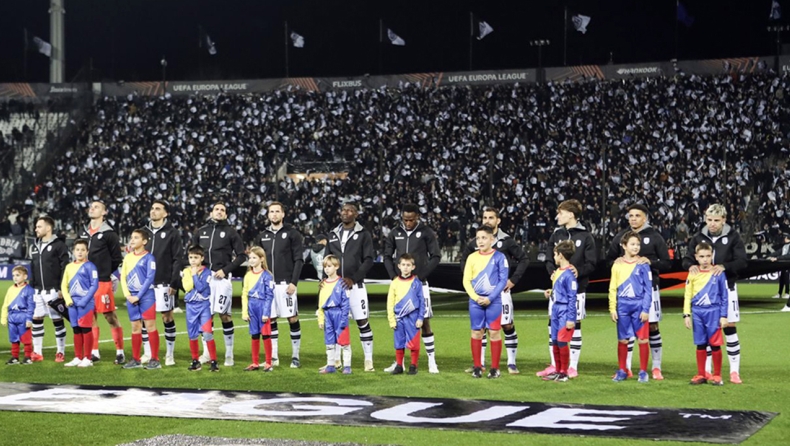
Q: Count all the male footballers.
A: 11